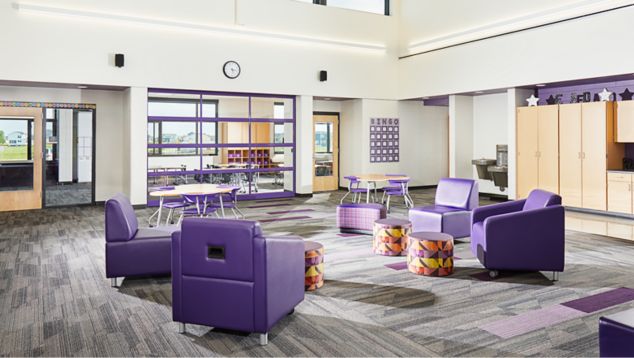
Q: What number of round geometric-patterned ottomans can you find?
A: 3